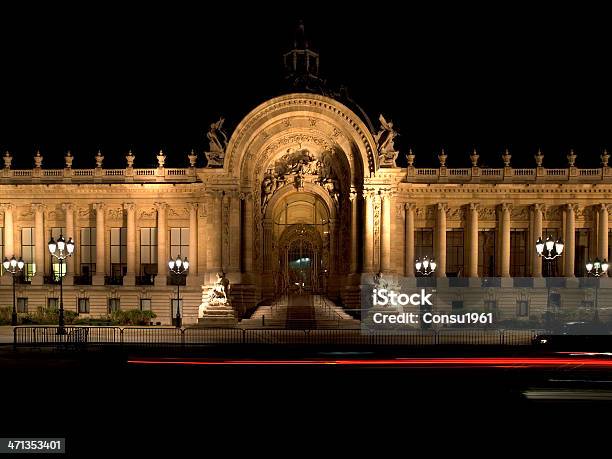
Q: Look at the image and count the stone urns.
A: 14